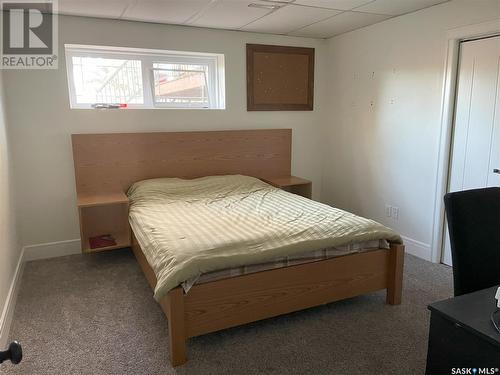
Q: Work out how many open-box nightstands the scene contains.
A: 2